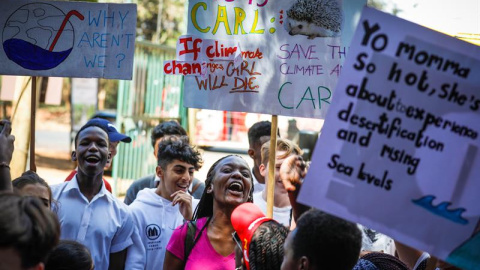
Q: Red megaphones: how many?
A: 0